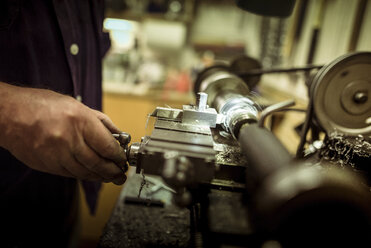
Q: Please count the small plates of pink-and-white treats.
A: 0